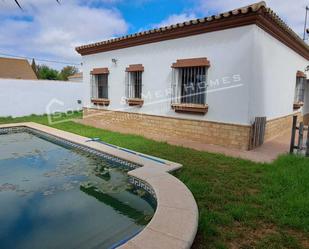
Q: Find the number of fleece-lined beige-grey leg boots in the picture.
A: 0